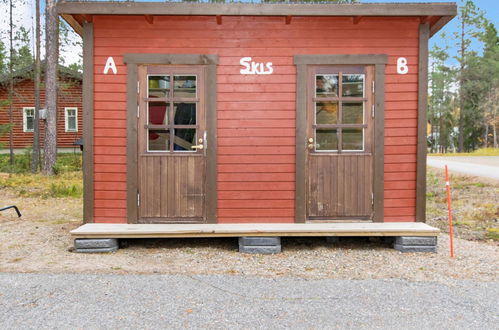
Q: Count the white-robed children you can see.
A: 0